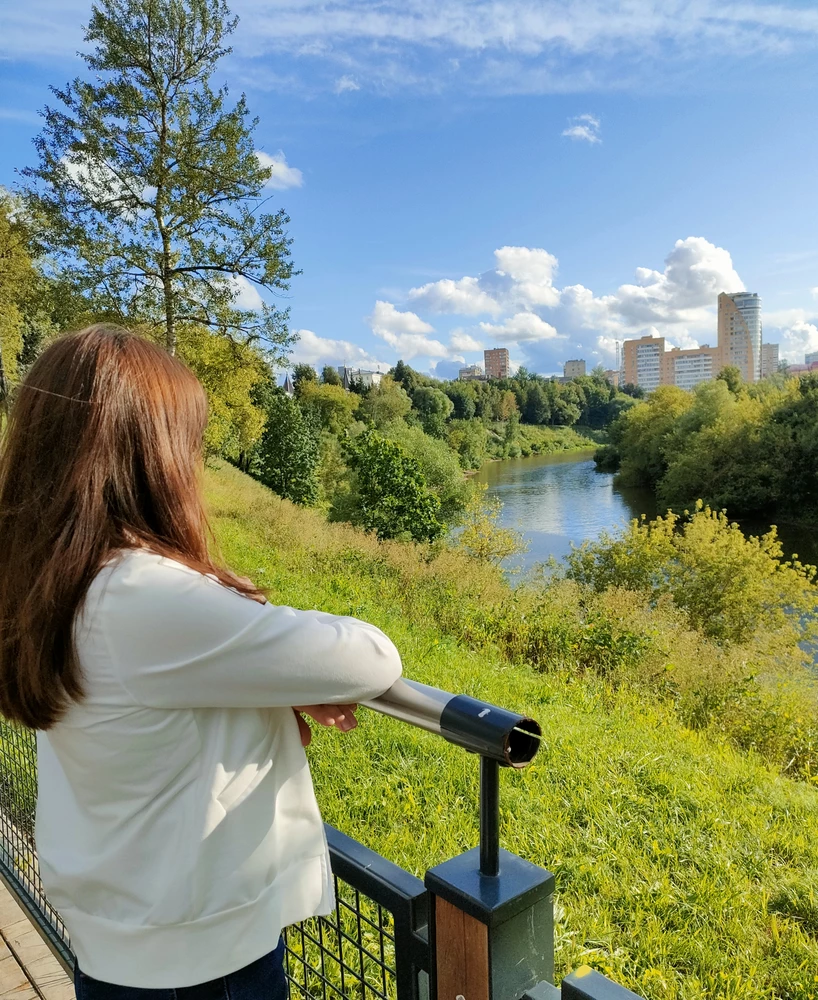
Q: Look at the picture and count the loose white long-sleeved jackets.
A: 1